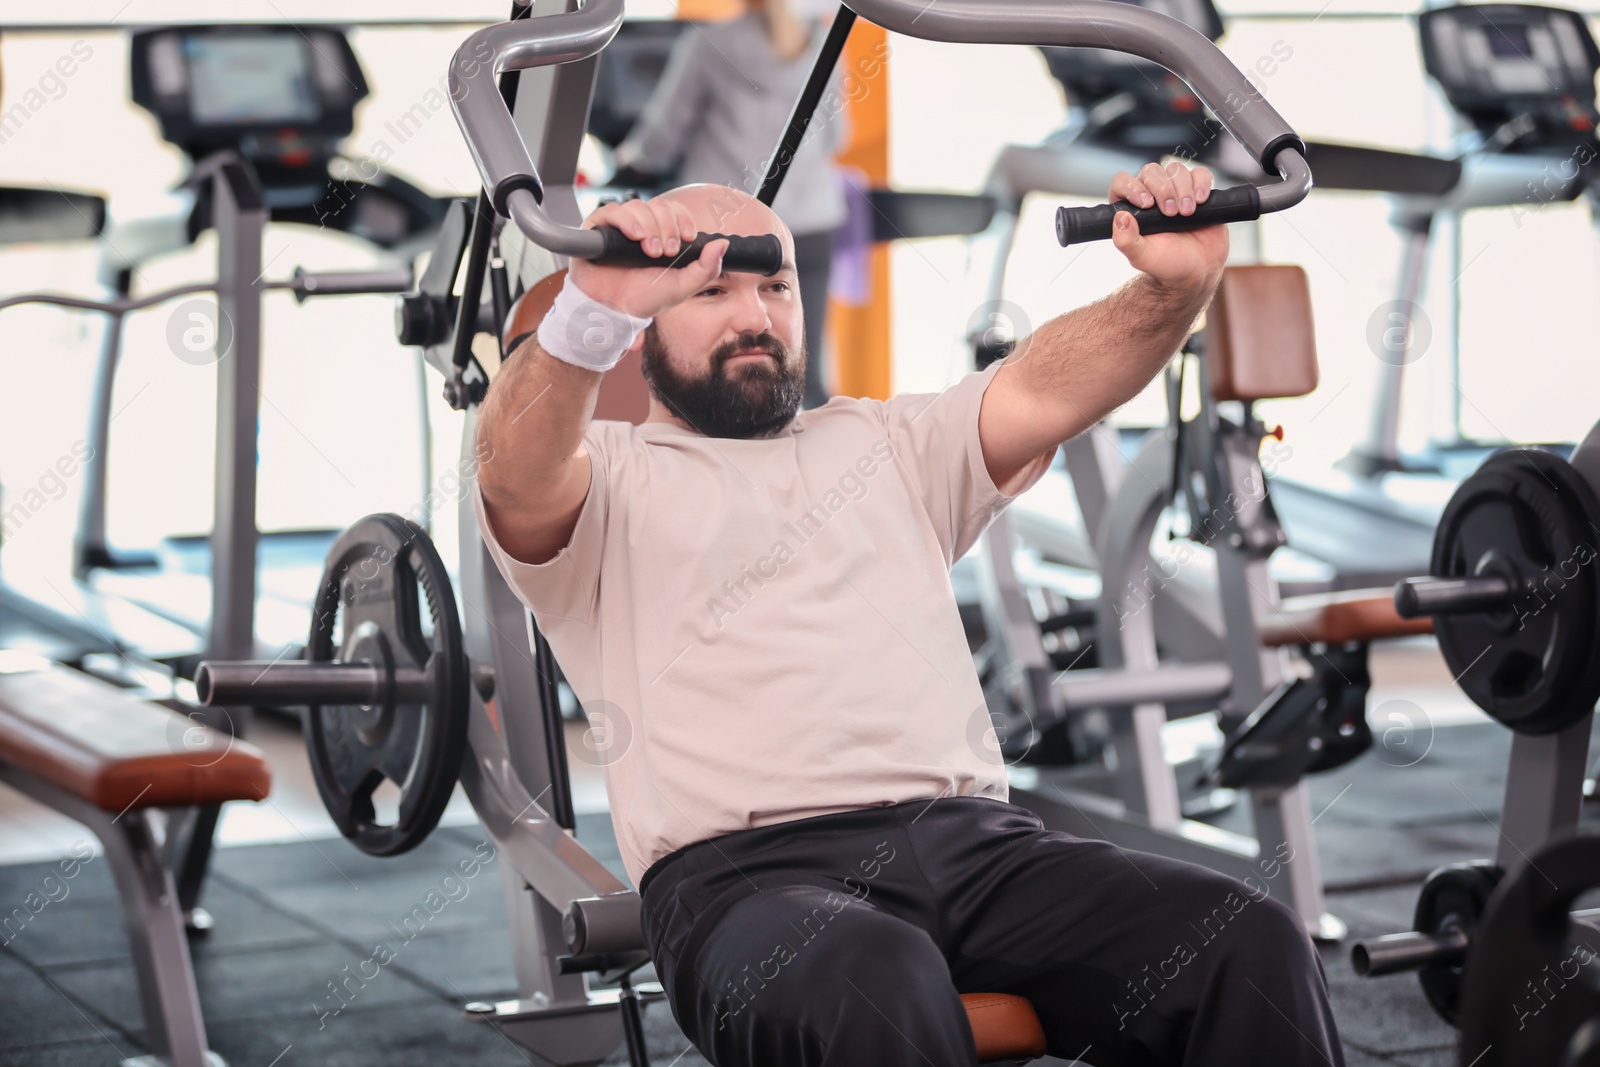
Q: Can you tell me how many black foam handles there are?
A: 2